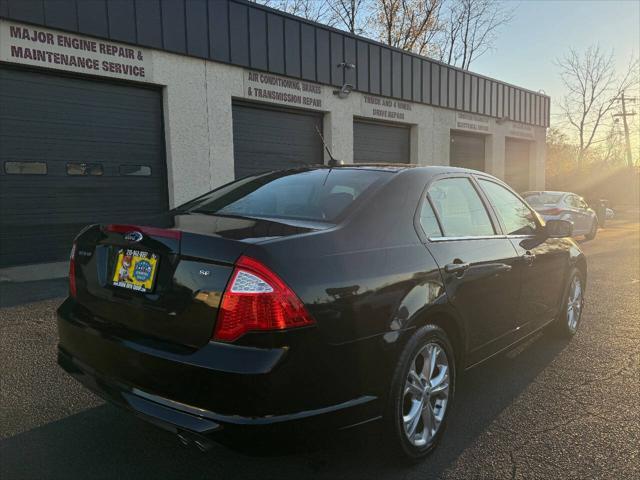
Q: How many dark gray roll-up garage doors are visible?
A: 5